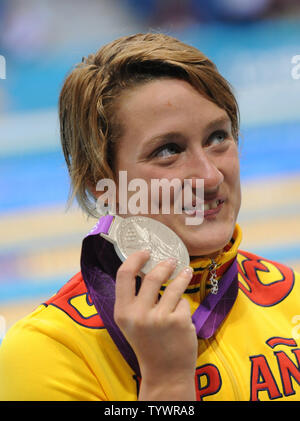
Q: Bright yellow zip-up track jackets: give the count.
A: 1